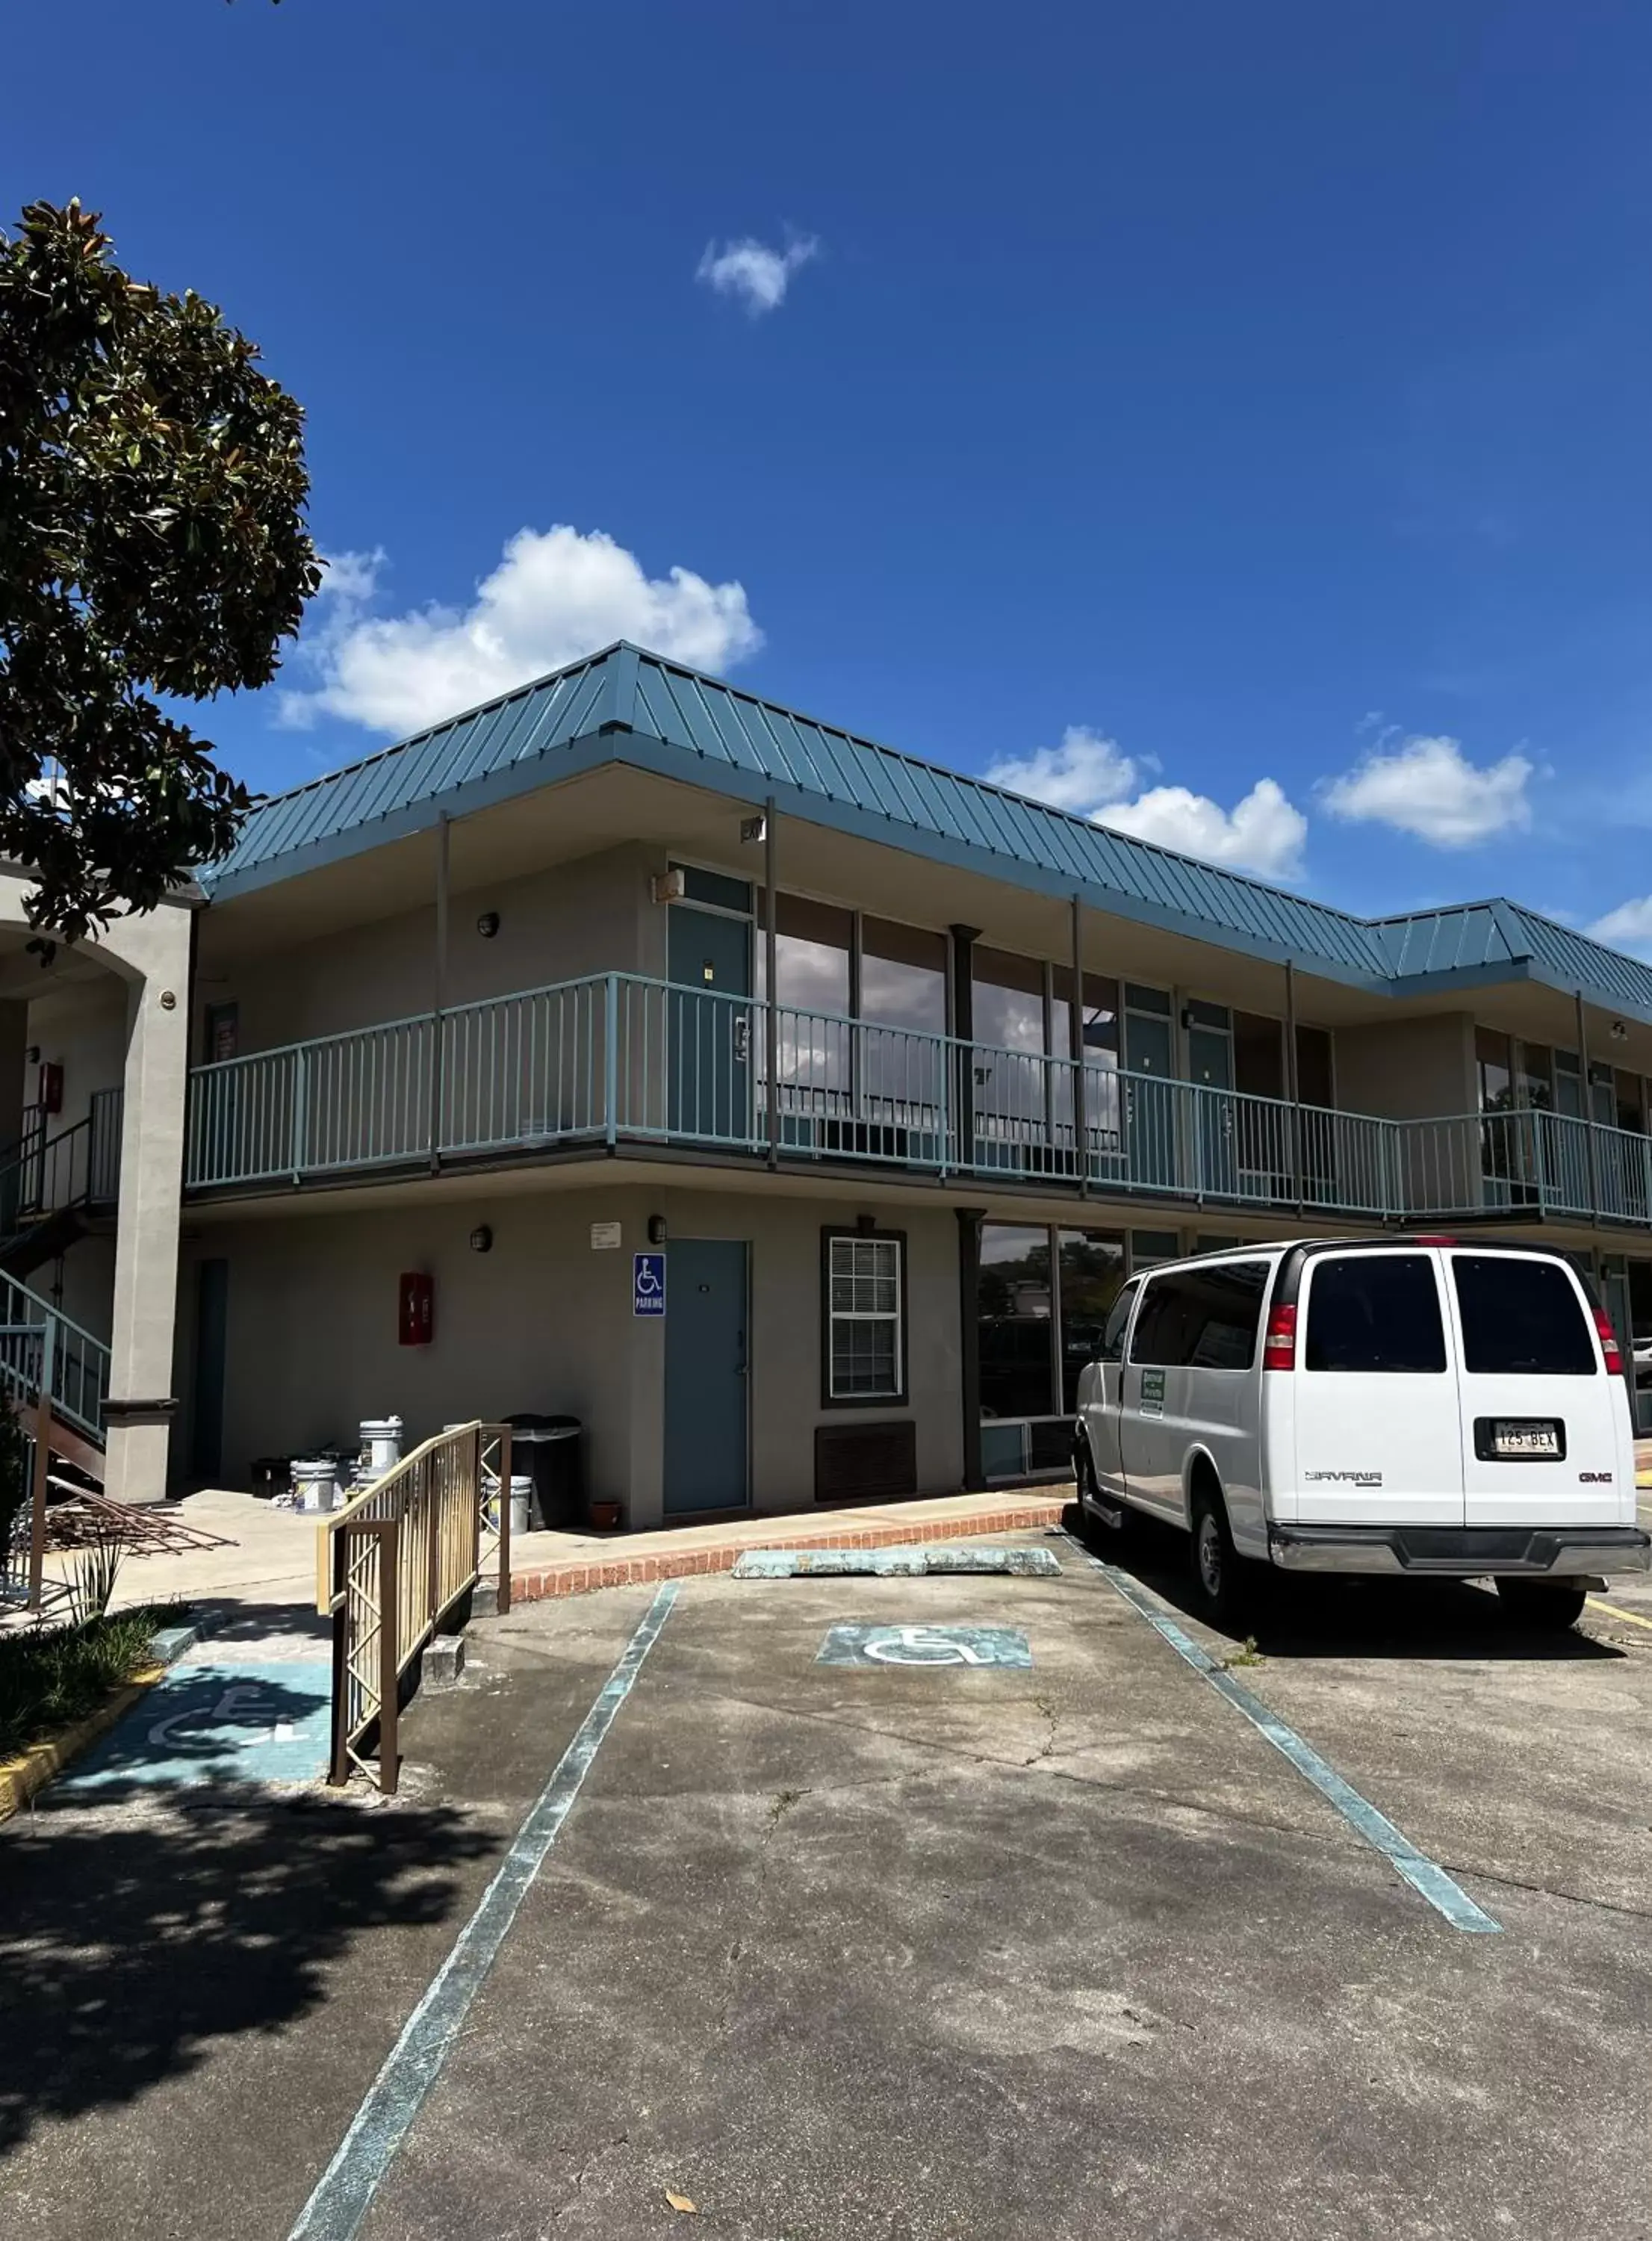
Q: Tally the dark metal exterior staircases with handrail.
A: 1